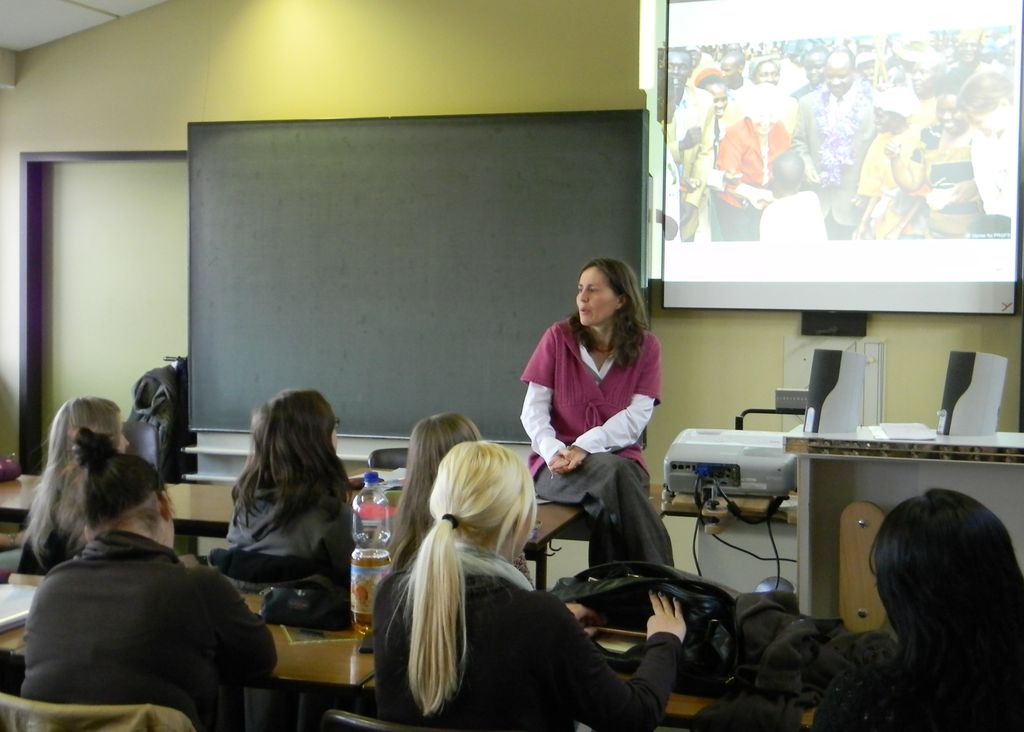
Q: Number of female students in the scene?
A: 6